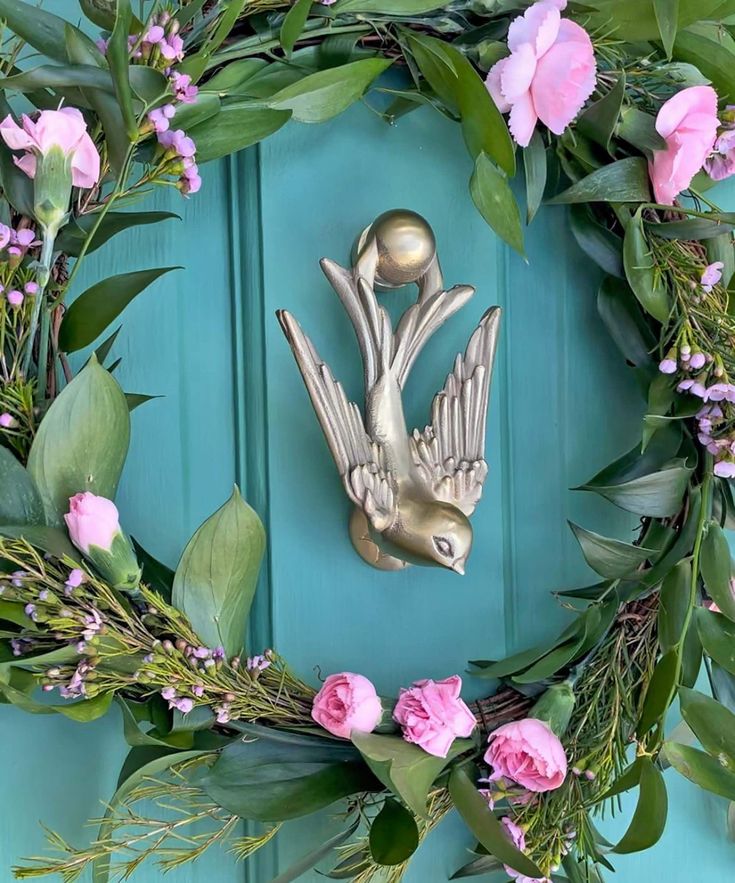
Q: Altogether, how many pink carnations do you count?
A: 7